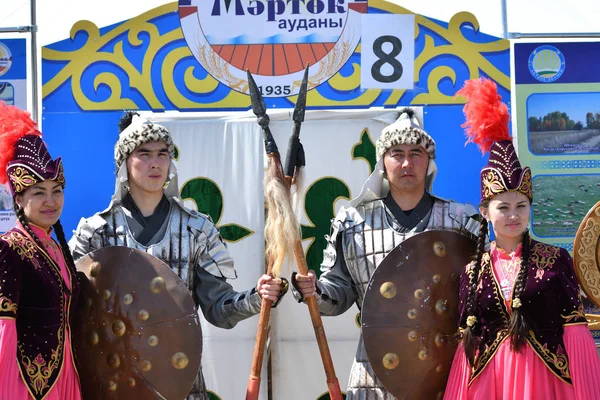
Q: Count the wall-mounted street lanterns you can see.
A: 0